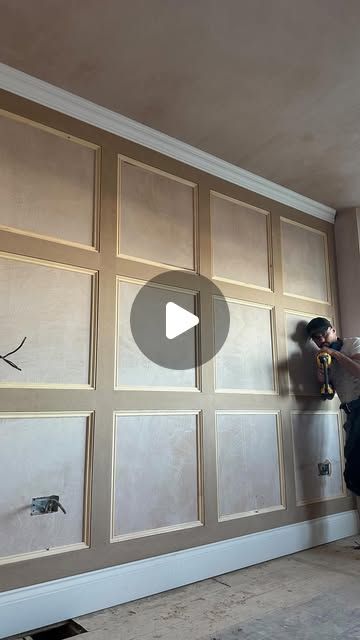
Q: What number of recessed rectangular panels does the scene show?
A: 12